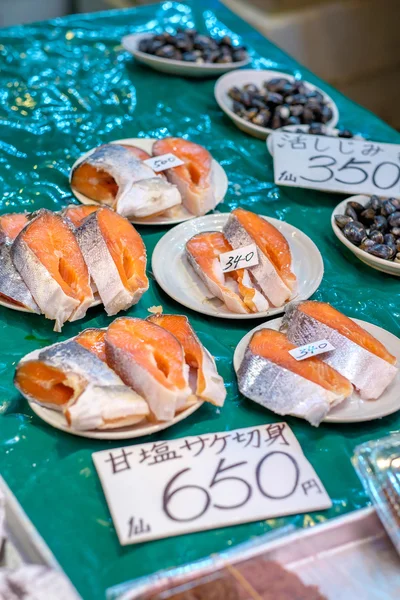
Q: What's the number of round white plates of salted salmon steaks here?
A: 5